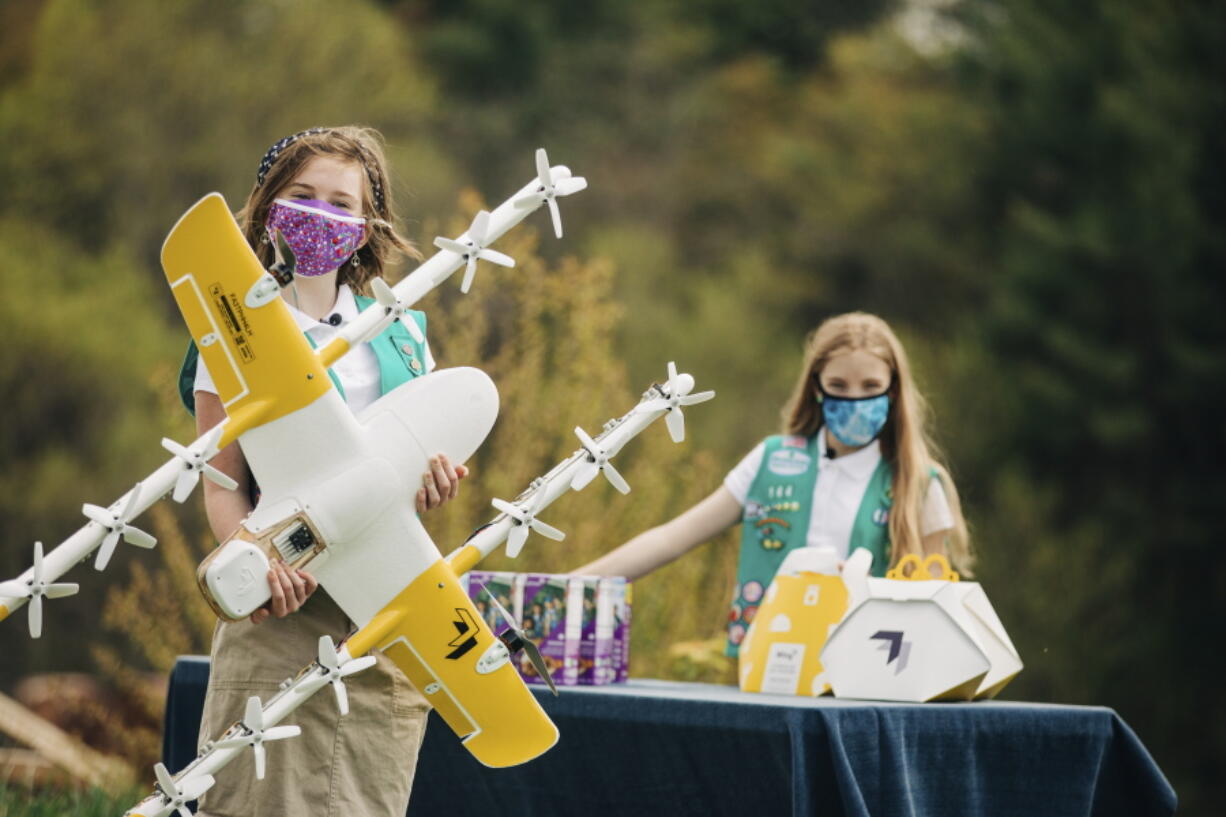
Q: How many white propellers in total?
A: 12